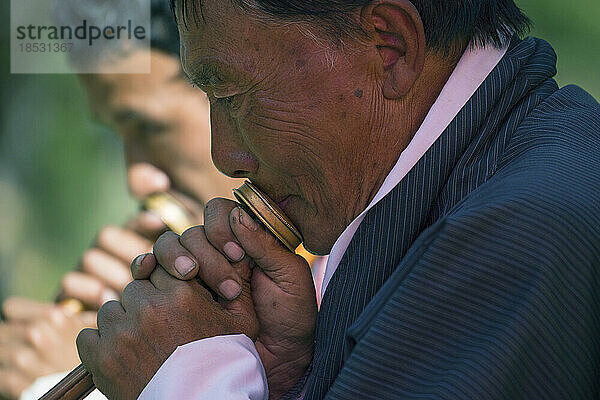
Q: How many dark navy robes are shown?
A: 1